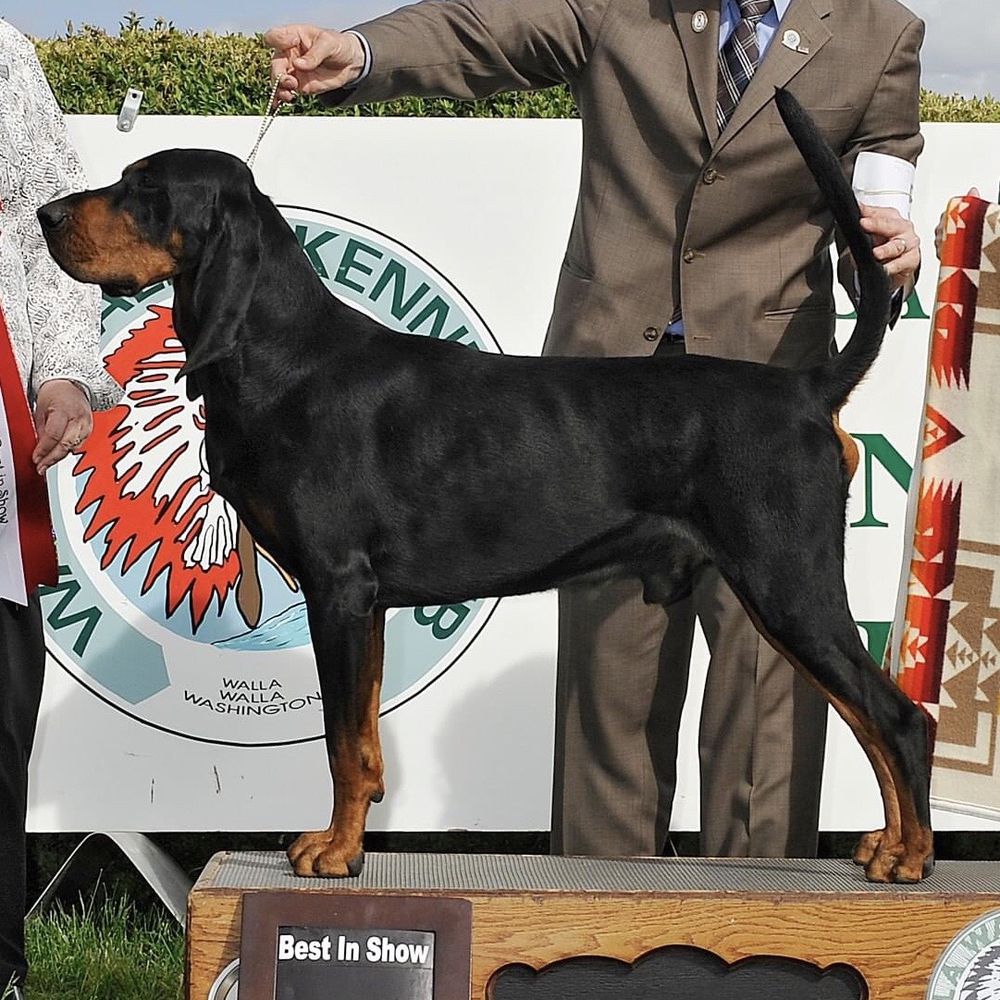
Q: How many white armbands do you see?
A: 1